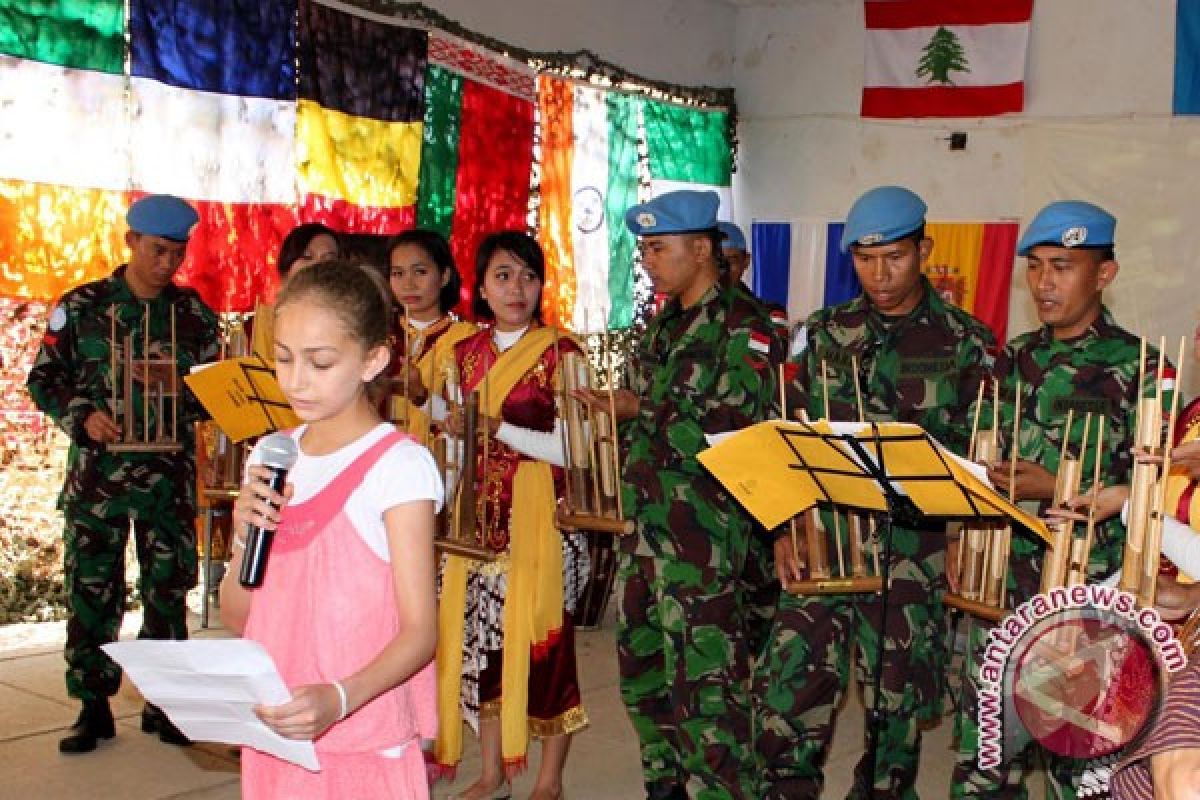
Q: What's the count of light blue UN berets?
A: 5